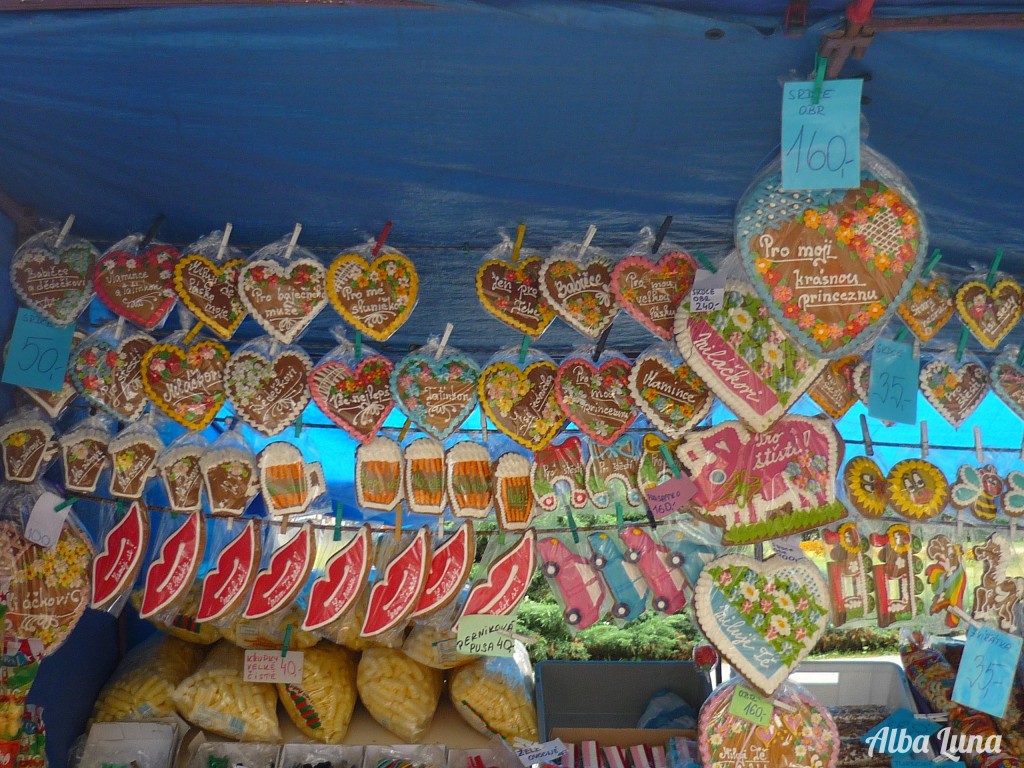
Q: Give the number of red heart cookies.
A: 4